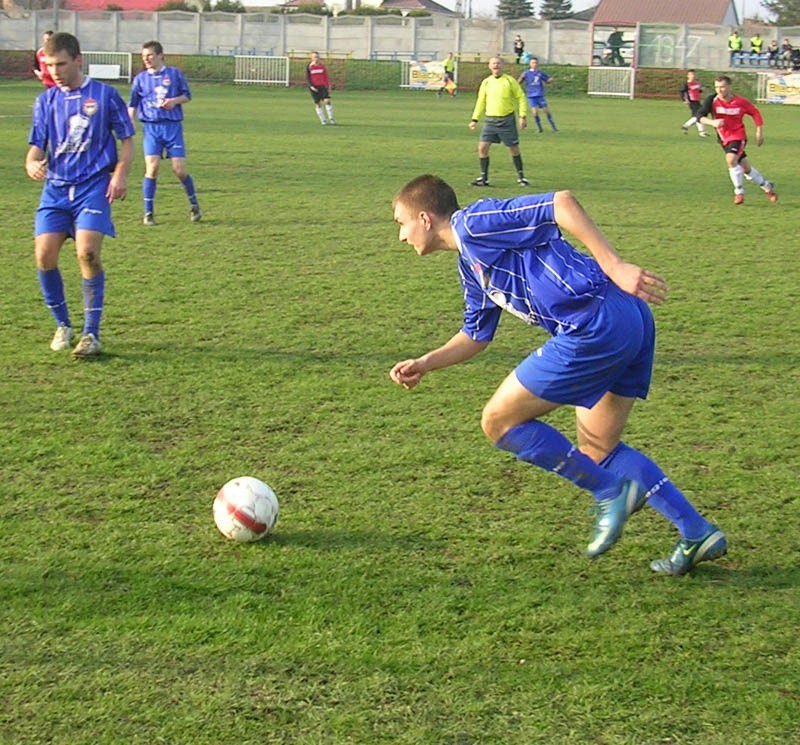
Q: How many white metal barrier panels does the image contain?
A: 5